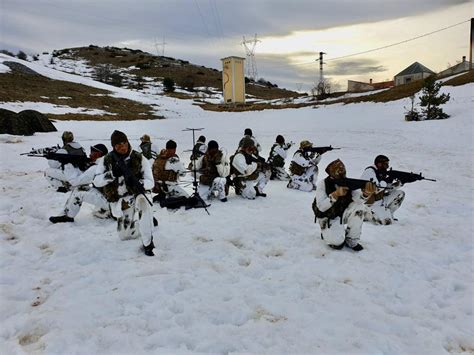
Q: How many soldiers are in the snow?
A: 13